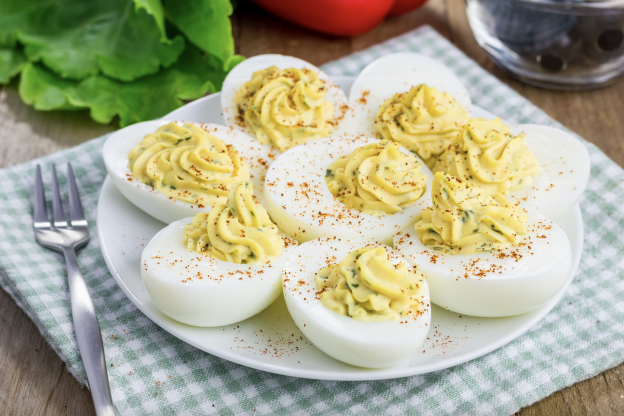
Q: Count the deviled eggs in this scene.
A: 8